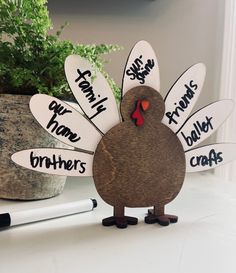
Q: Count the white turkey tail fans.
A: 7